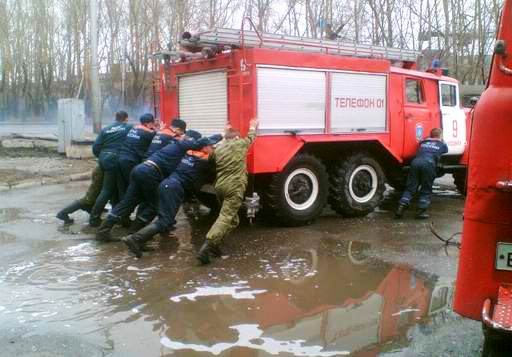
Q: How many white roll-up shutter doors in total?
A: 3